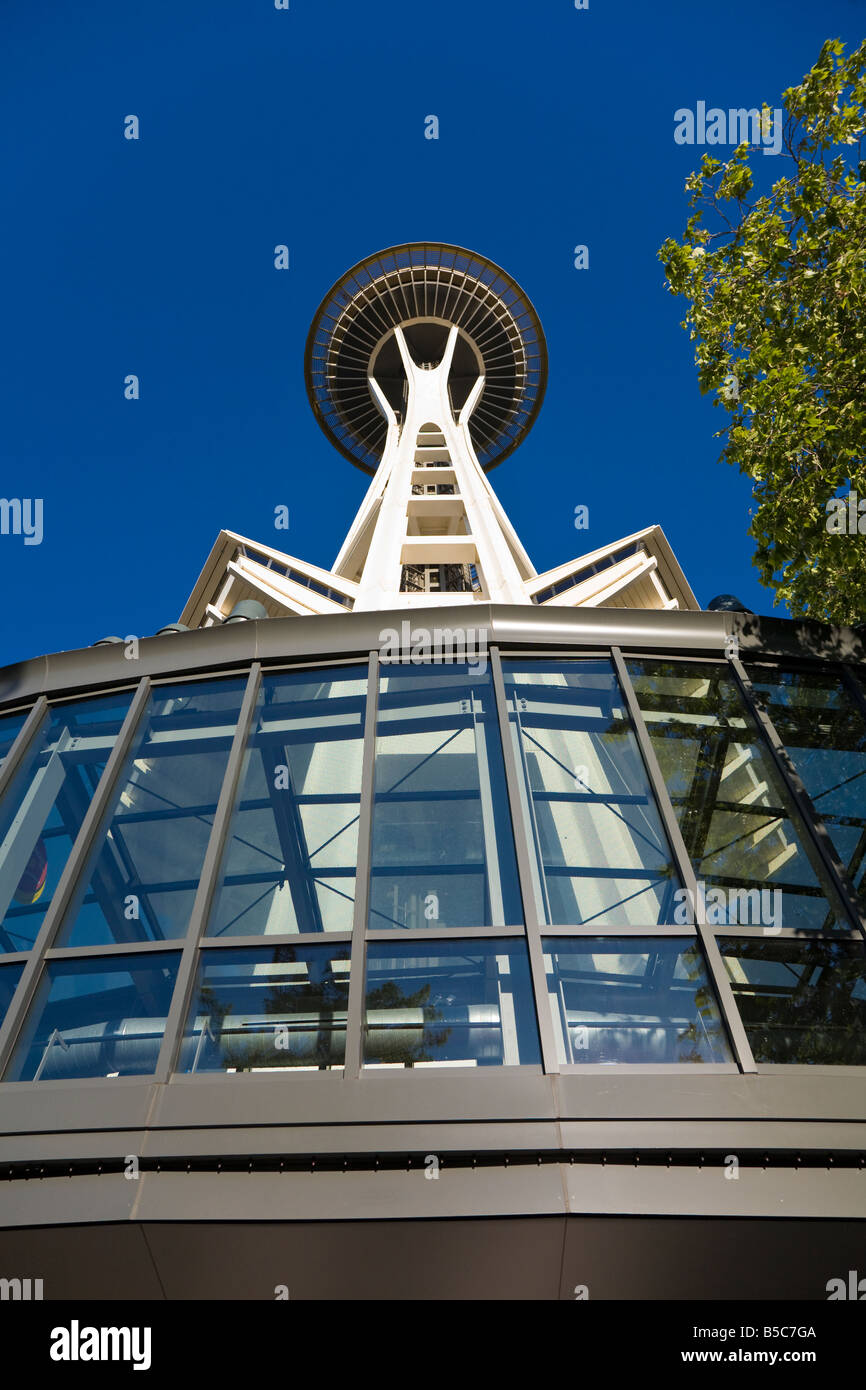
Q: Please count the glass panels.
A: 14